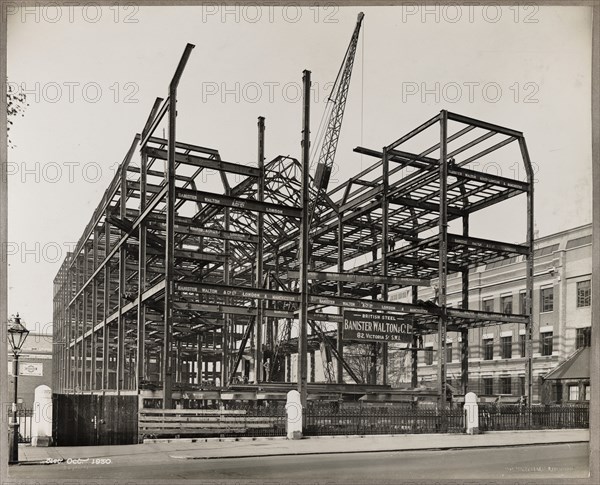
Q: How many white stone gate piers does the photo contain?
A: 3